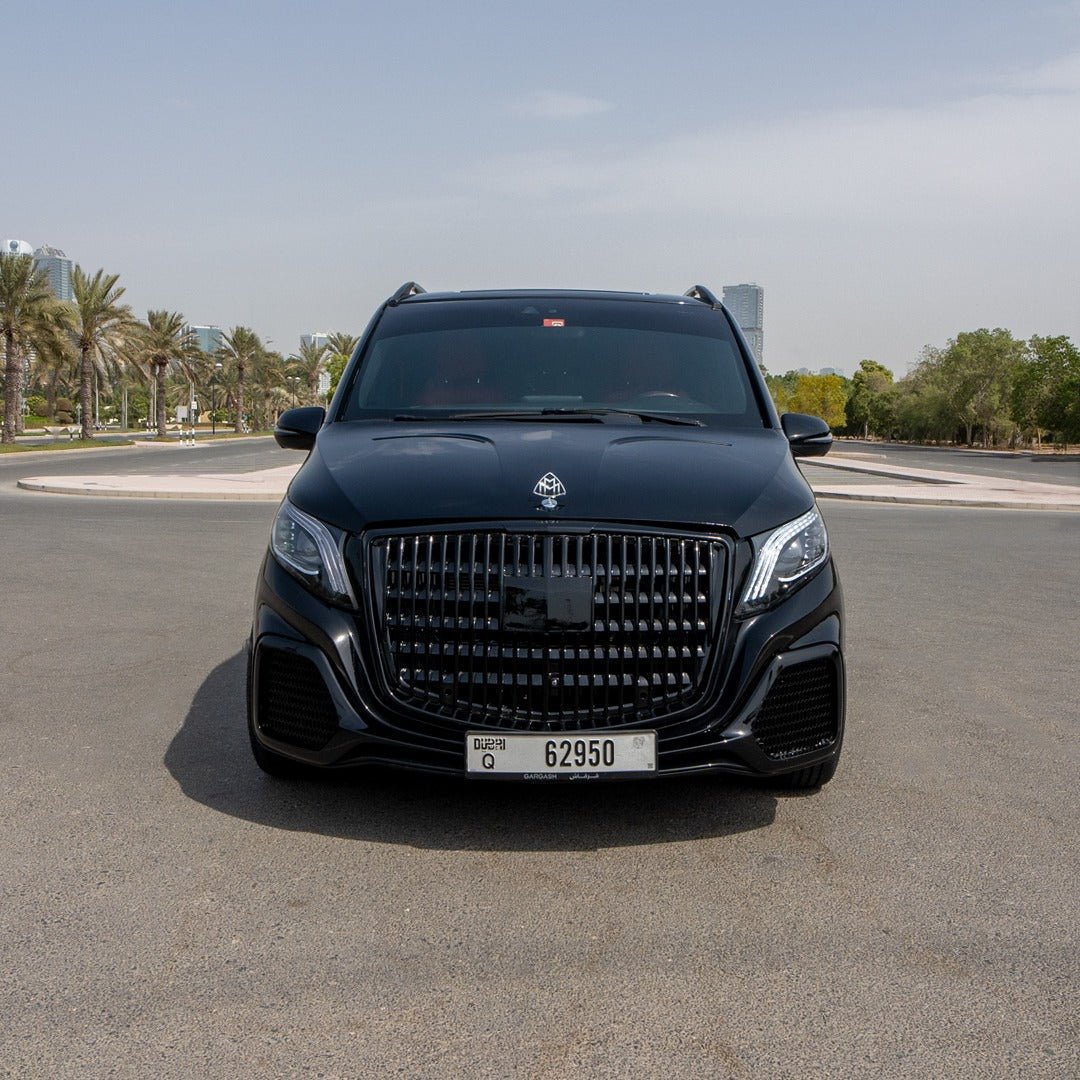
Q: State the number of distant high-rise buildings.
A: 5